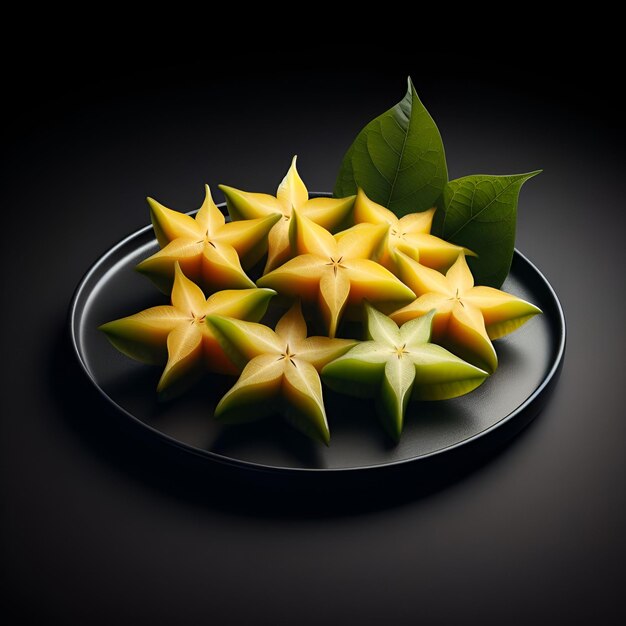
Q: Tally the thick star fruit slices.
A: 8